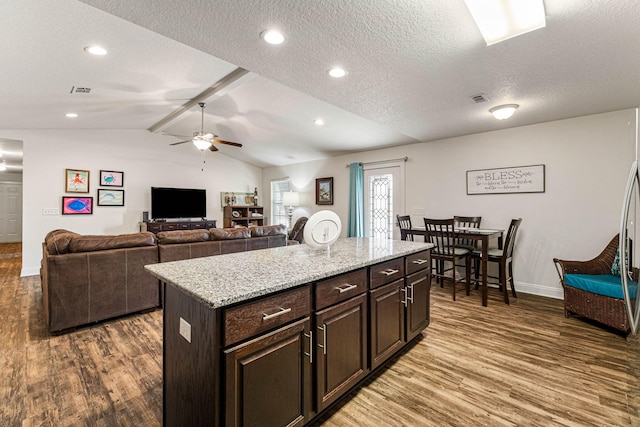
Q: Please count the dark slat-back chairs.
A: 4